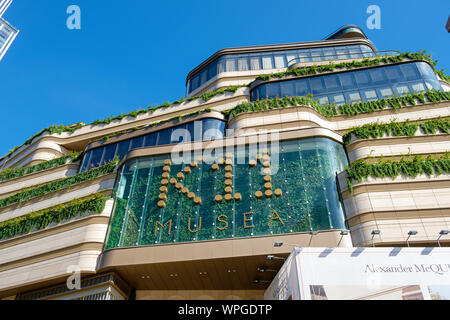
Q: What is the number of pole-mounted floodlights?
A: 9